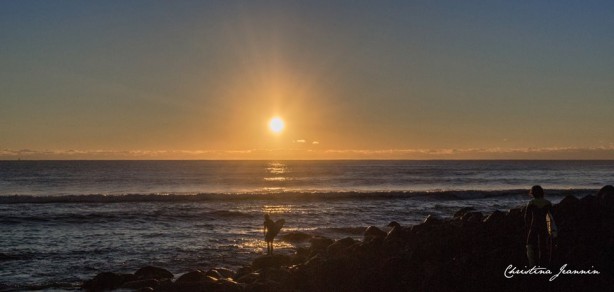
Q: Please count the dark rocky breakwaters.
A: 1